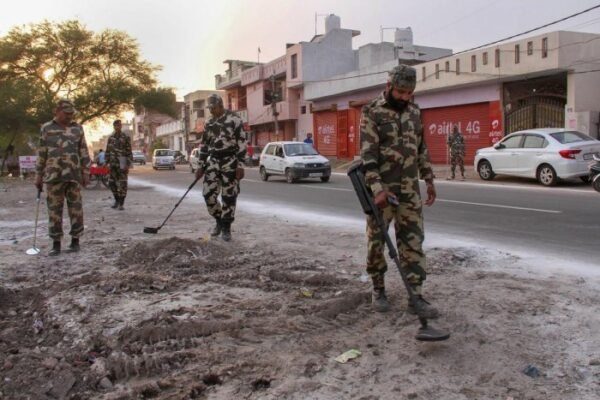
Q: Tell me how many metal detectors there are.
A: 3